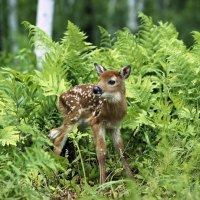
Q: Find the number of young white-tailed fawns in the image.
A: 1